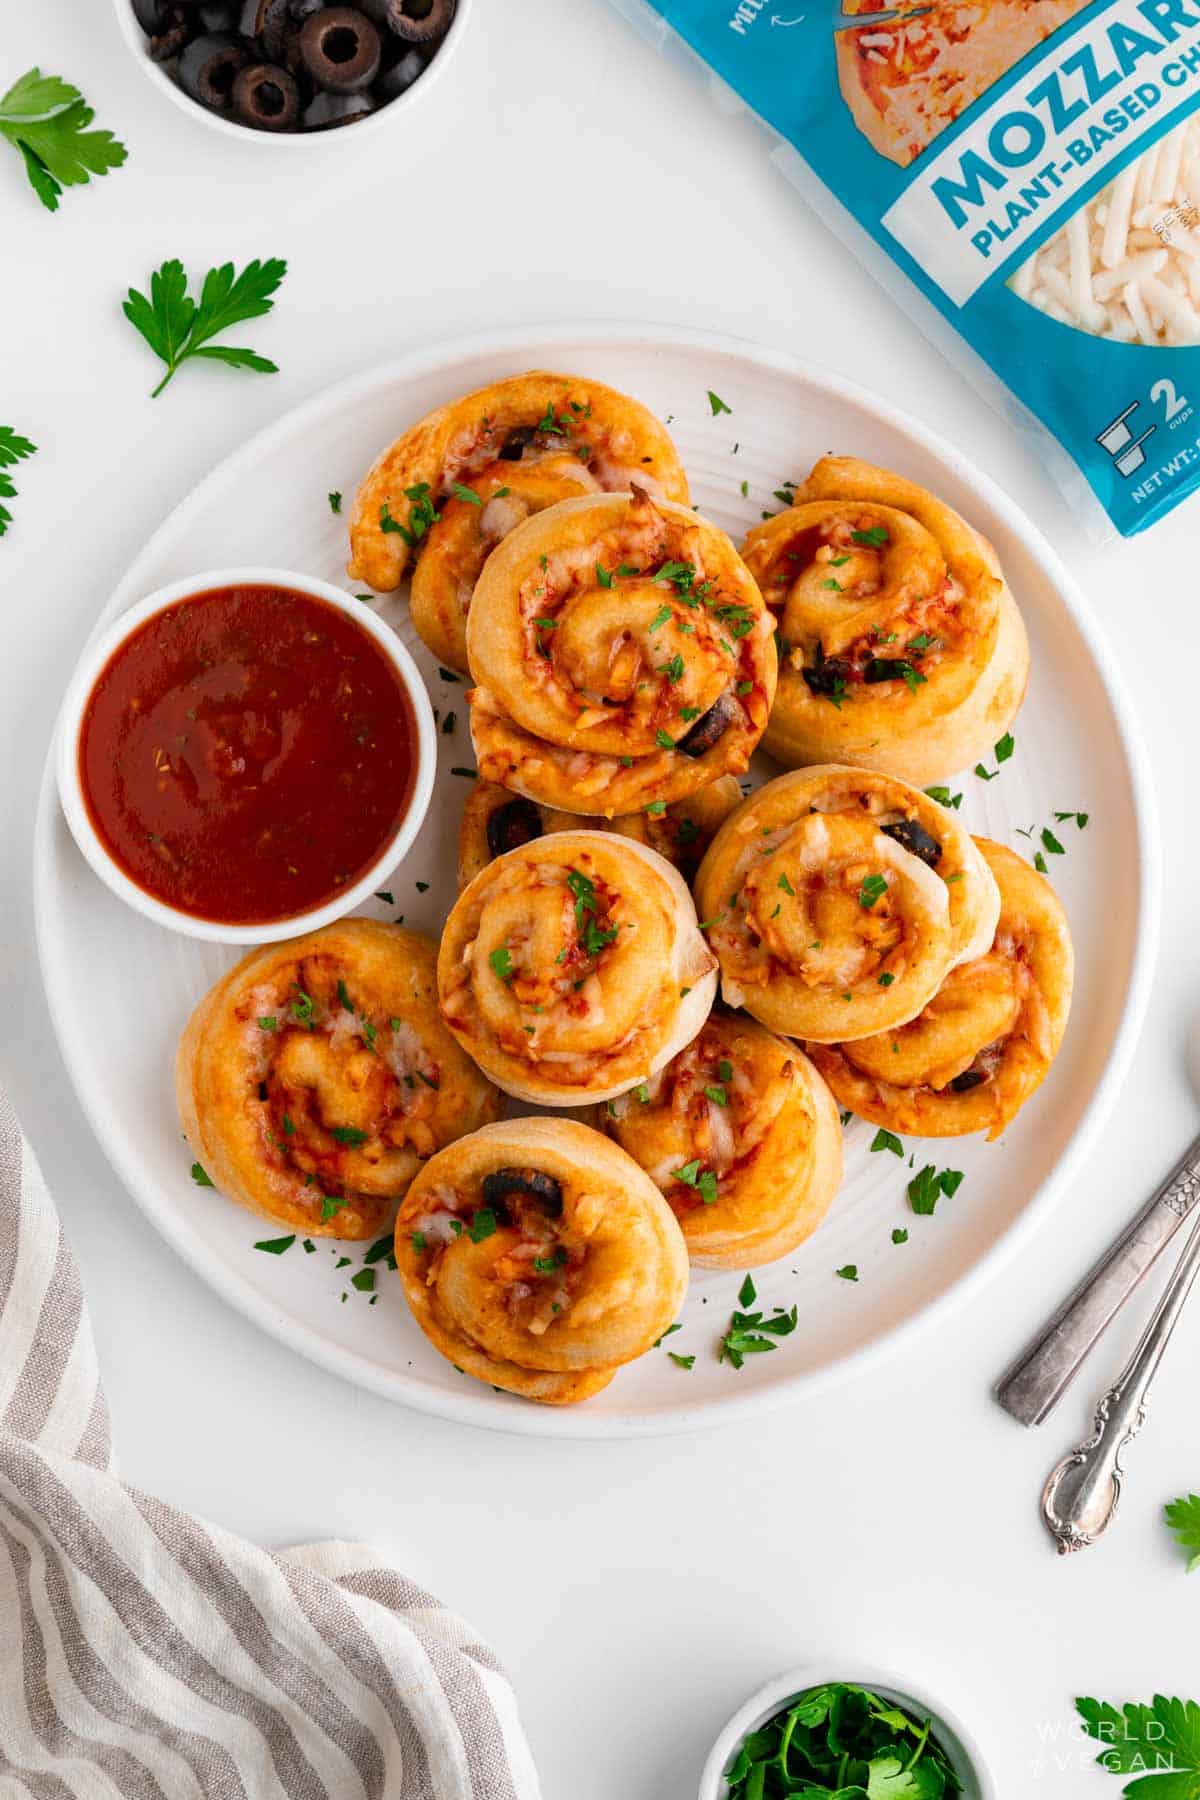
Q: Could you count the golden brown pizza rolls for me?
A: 10